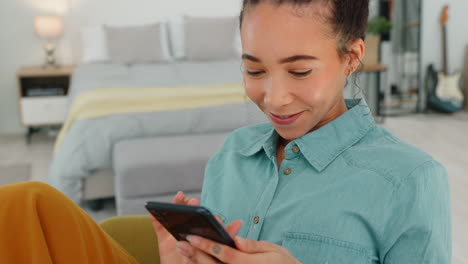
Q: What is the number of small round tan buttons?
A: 3